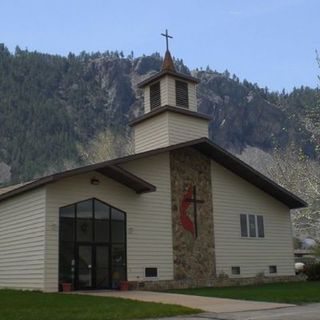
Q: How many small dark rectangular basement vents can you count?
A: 3